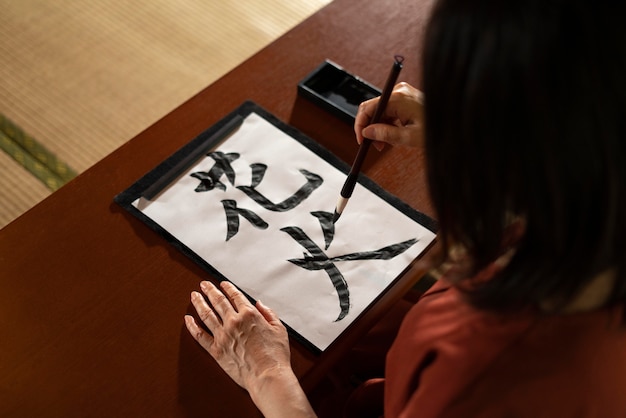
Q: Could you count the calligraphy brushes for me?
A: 1